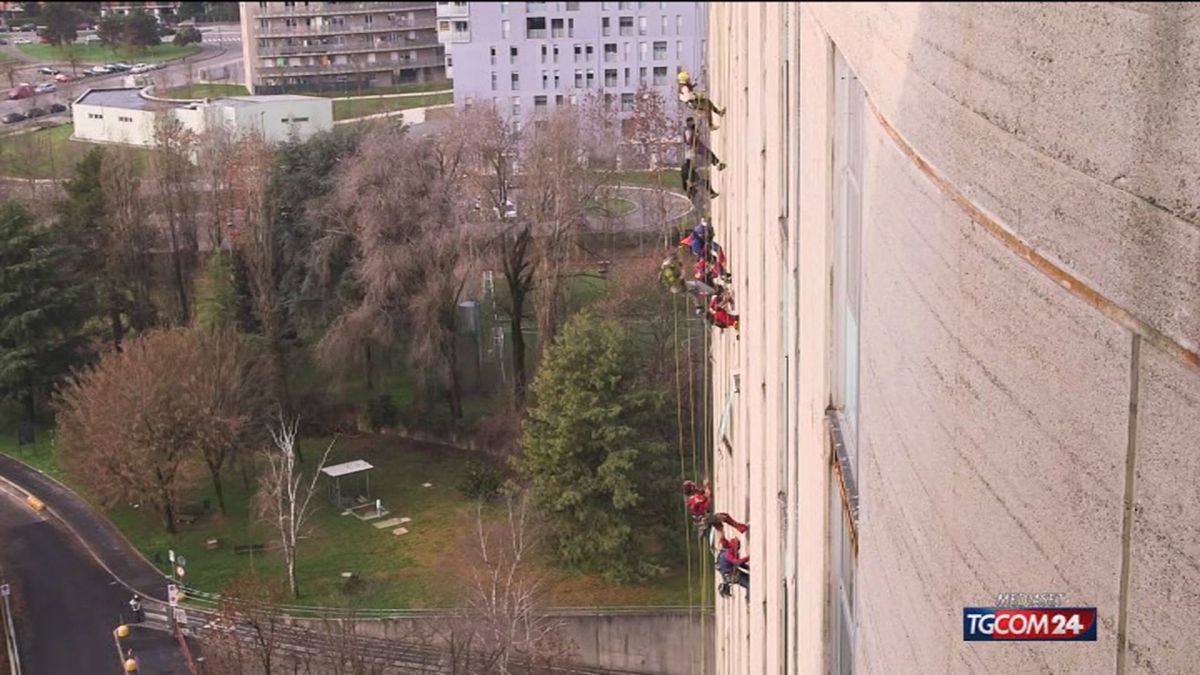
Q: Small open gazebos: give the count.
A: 1